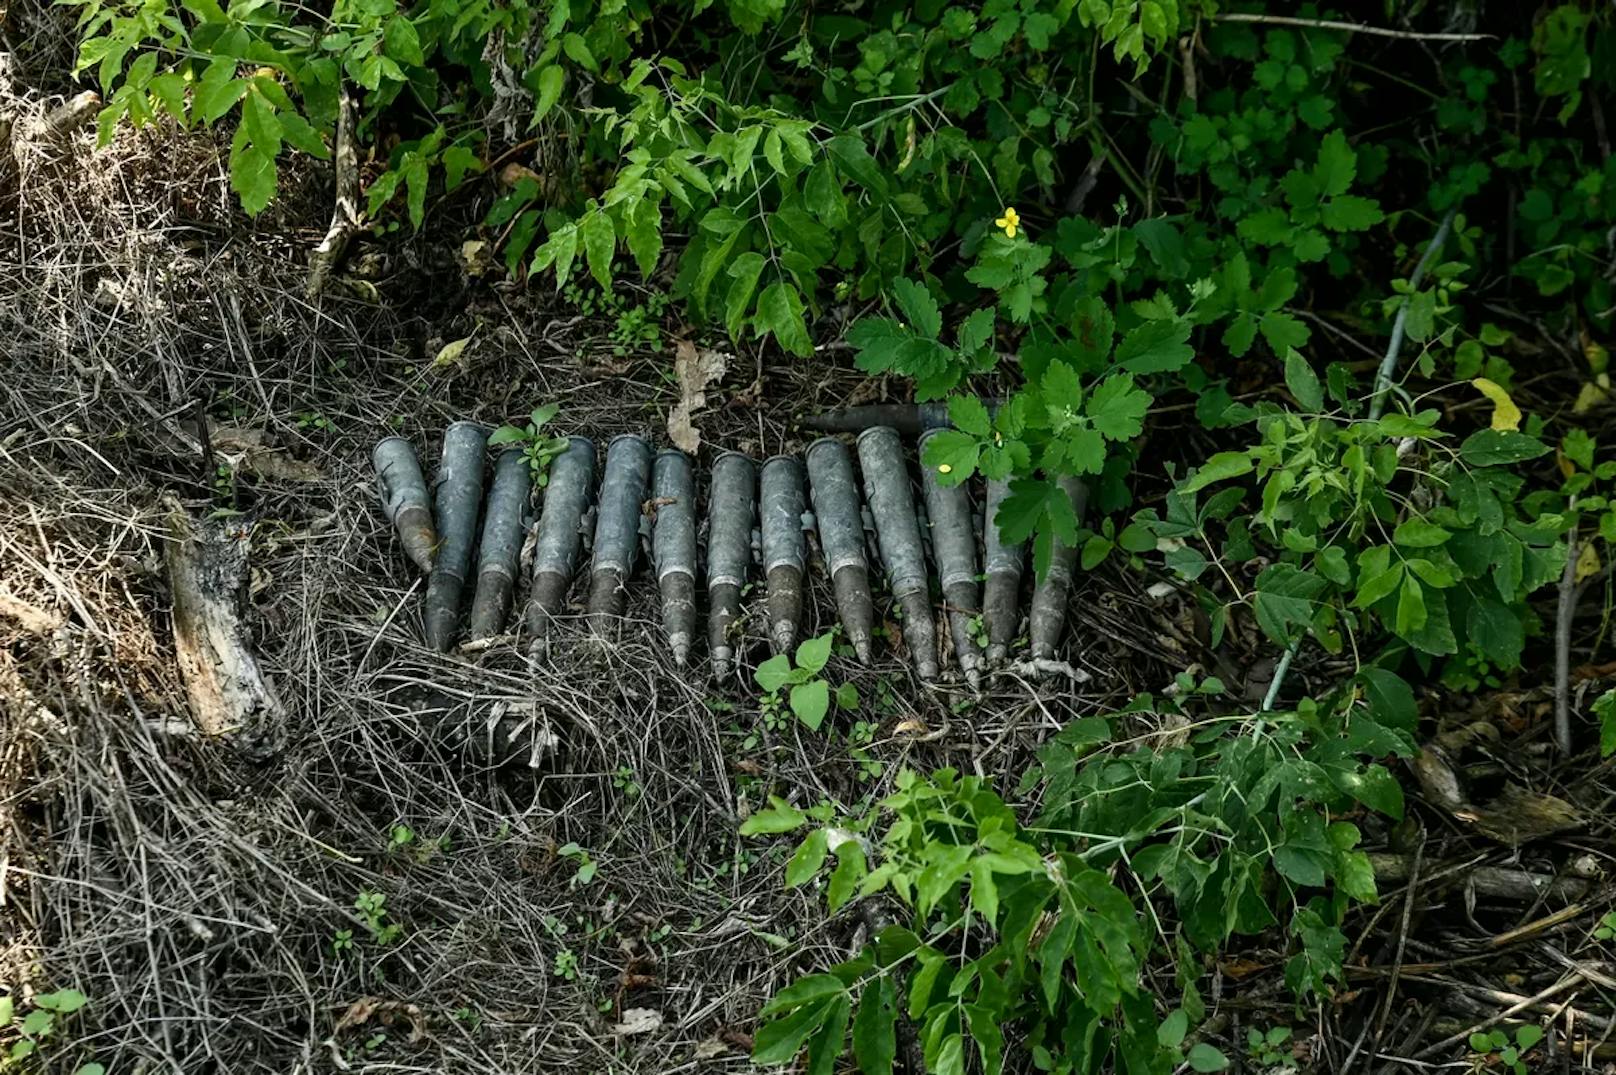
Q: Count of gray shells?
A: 14